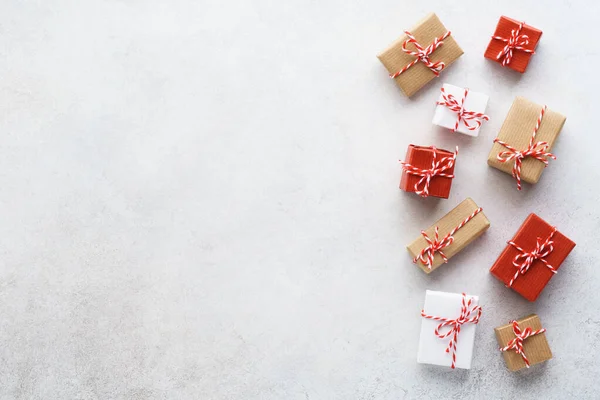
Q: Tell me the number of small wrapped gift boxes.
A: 9